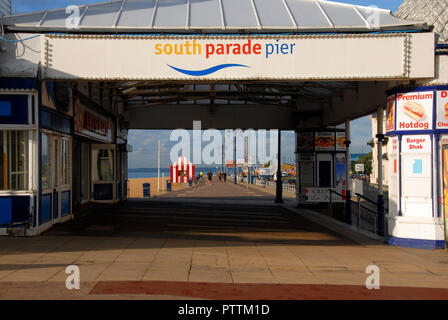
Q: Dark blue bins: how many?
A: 3